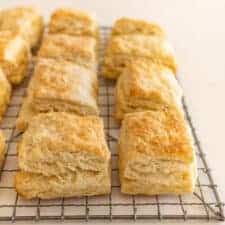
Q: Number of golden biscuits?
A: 12